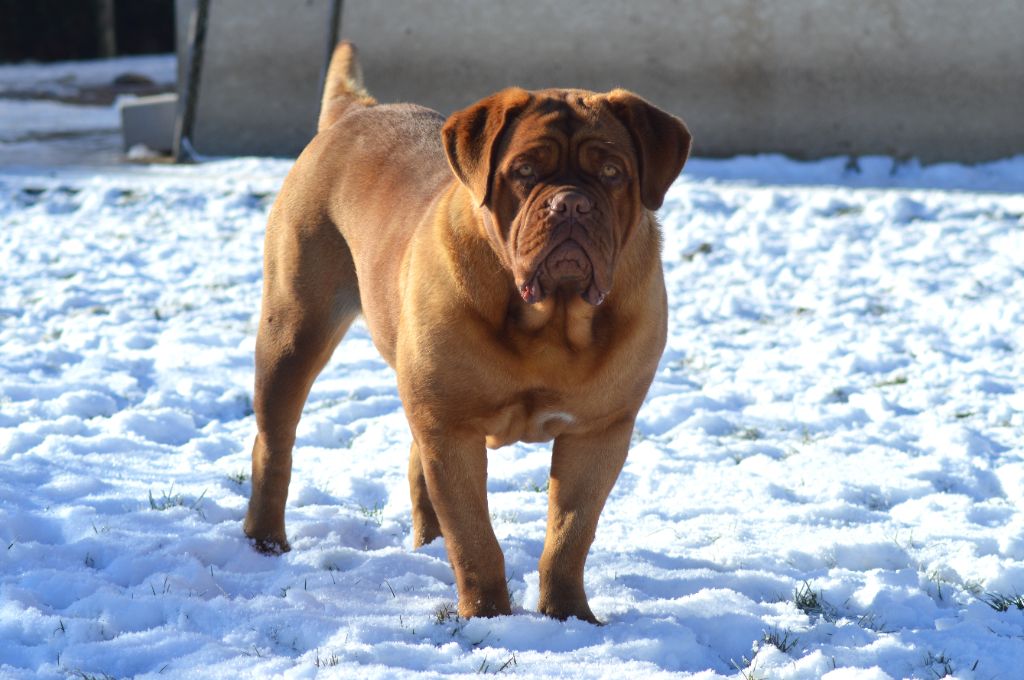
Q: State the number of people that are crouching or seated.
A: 0